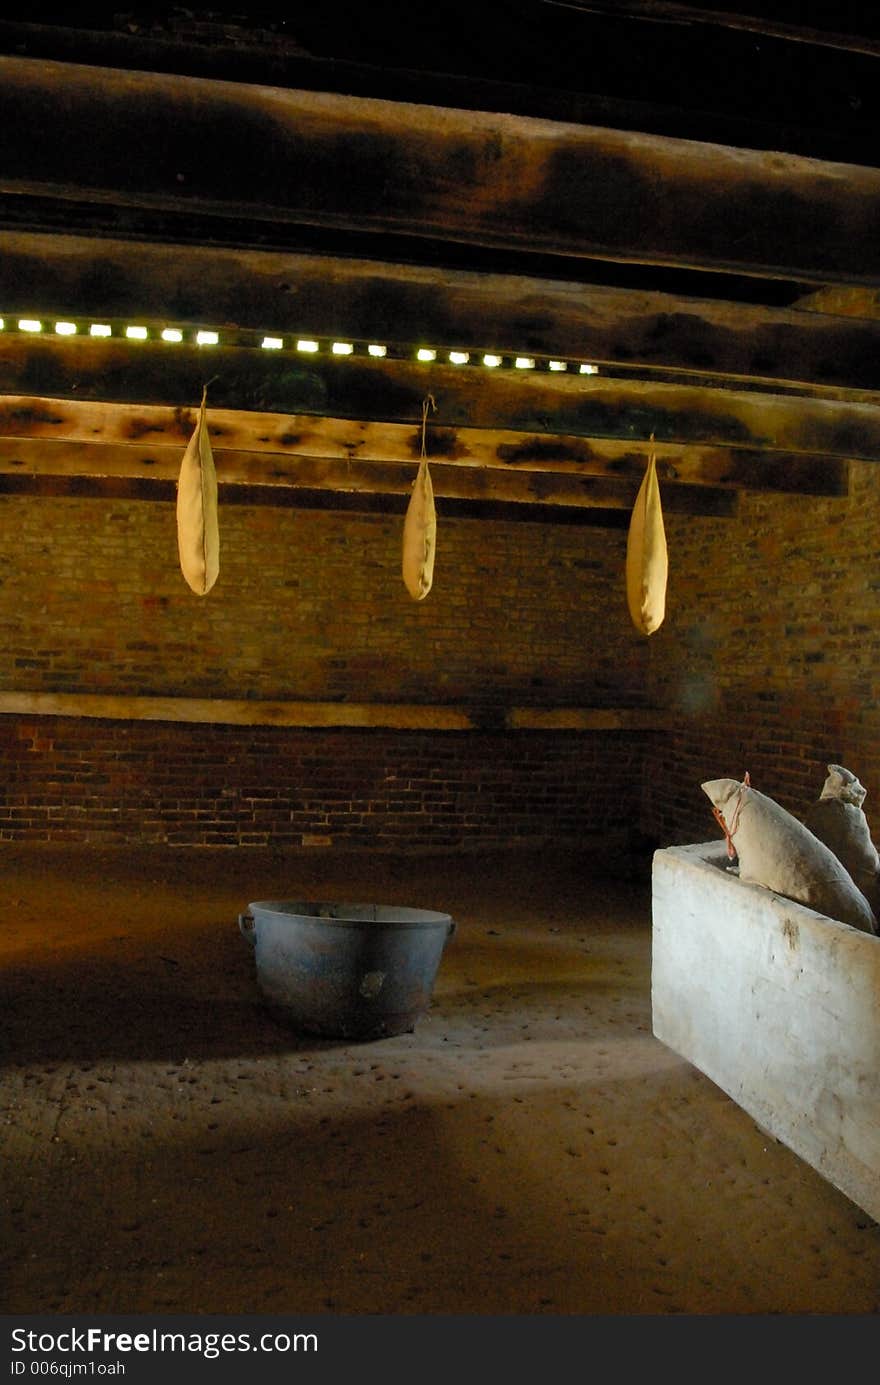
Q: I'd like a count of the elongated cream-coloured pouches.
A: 3